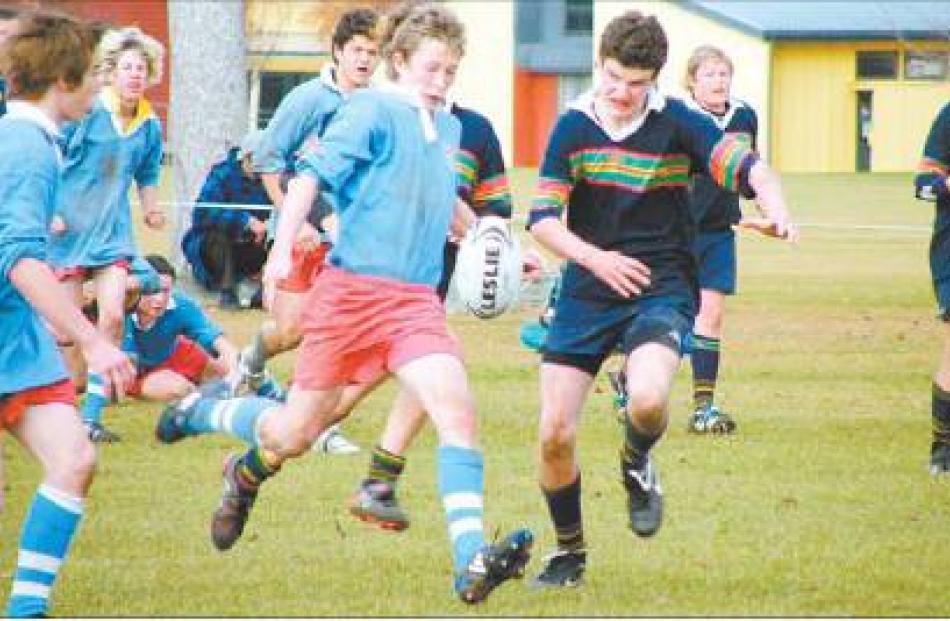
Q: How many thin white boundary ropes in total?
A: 1